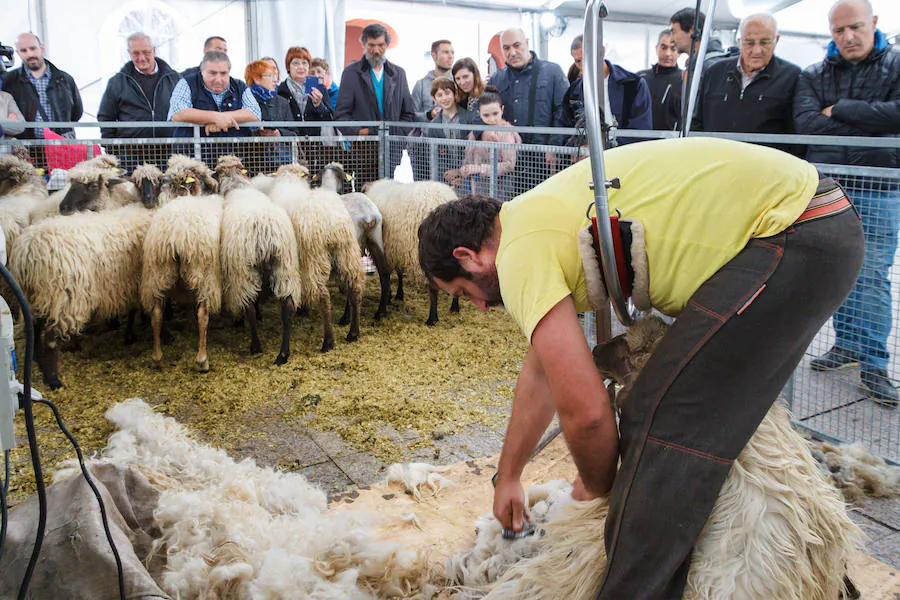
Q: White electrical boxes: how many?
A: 1